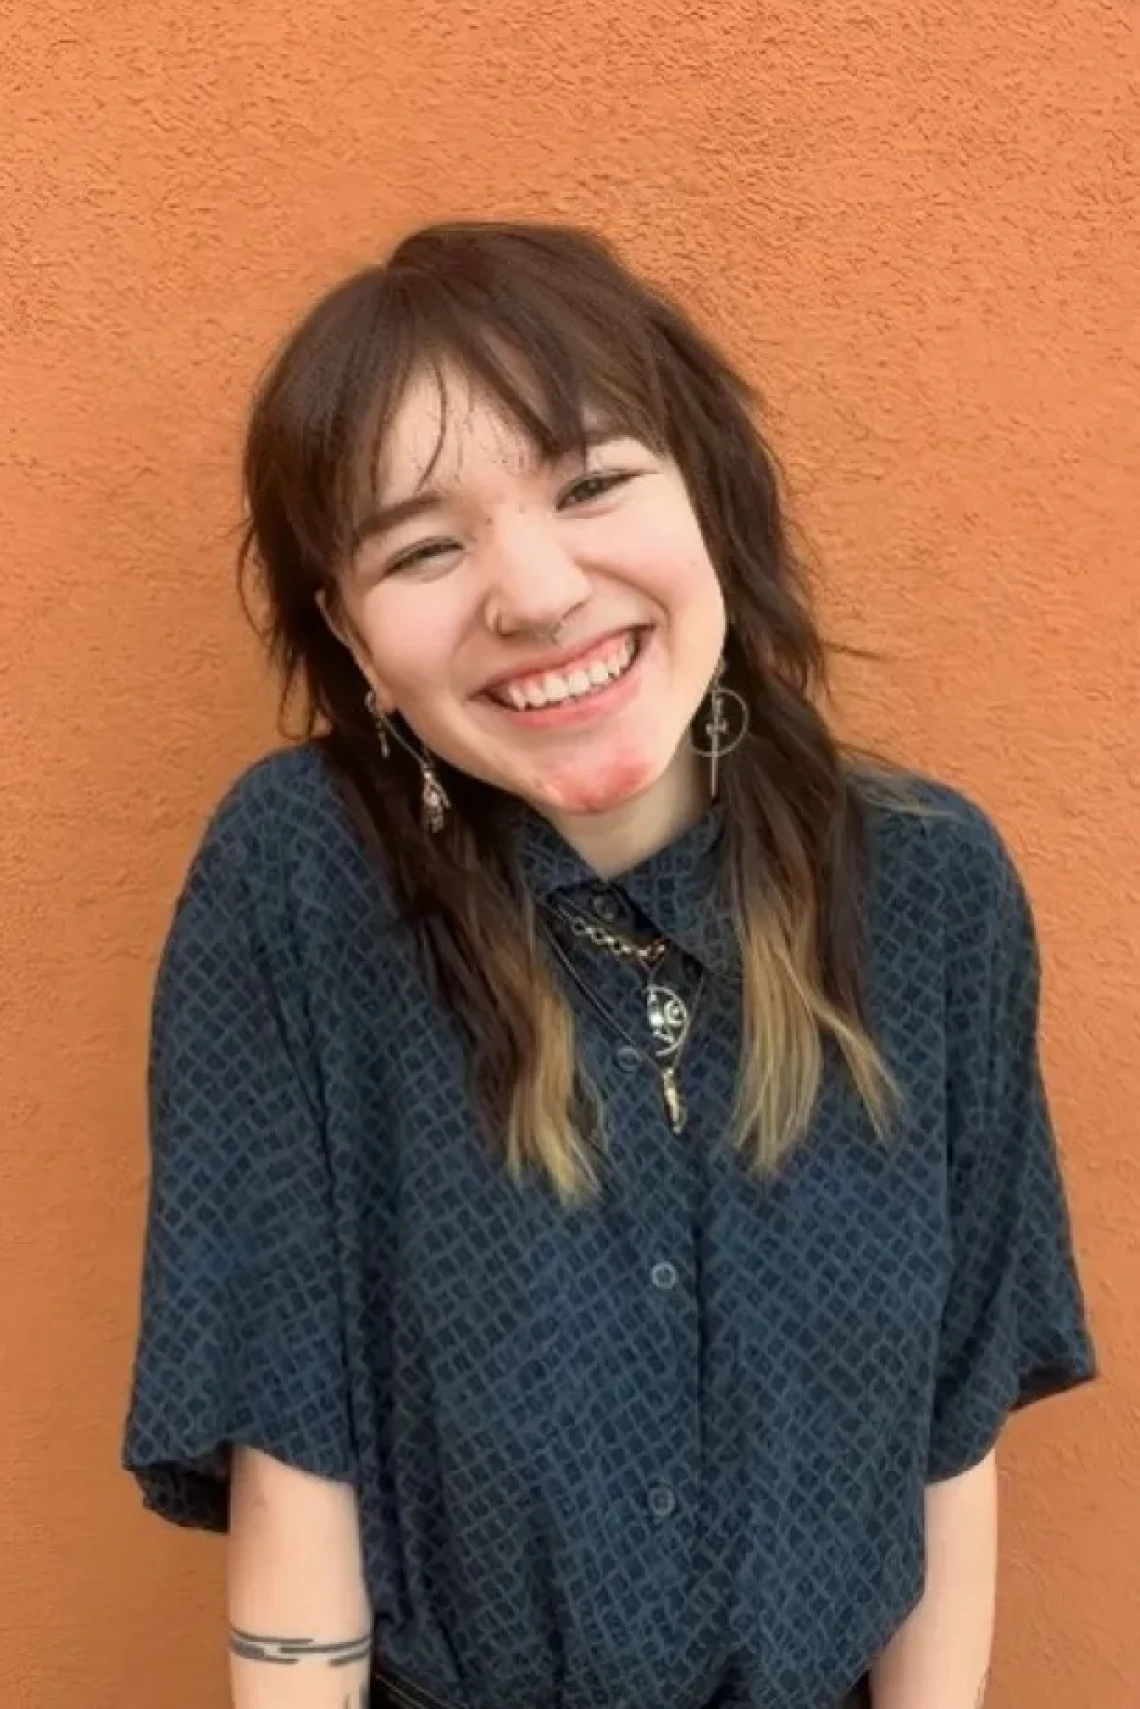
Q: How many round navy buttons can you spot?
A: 4